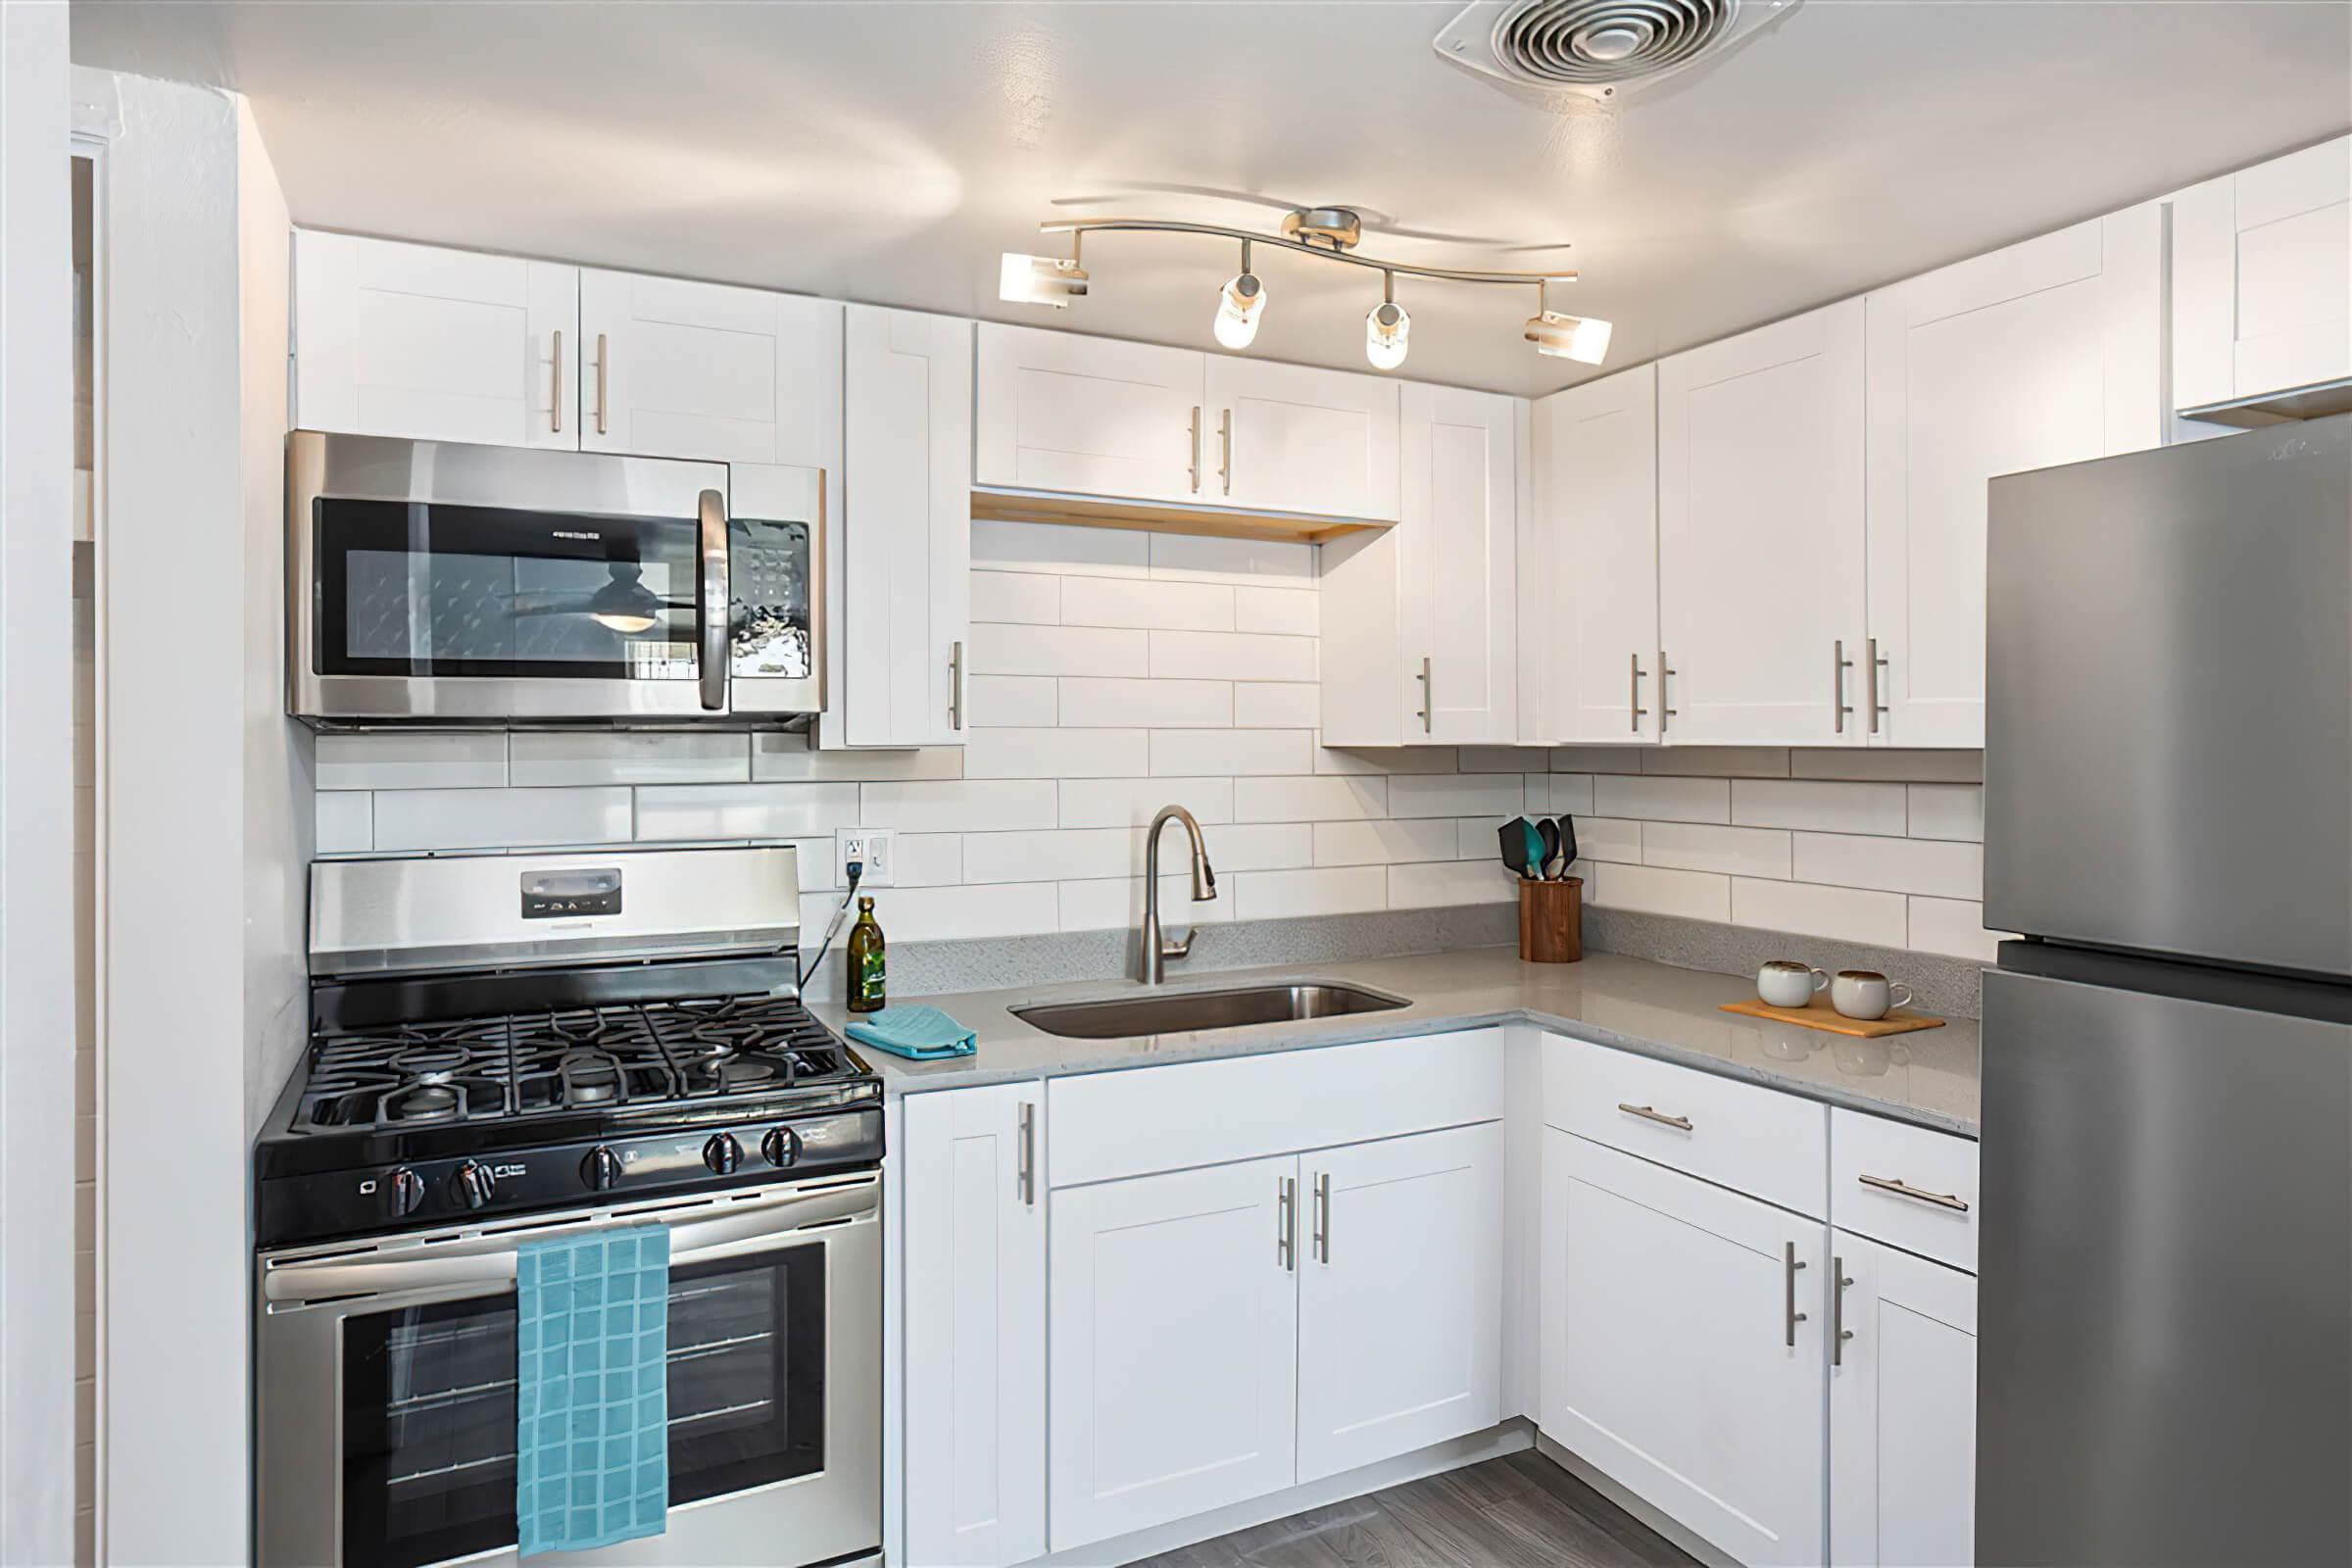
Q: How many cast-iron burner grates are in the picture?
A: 3